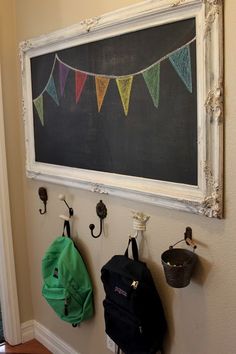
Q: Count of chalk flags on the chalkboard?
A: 8